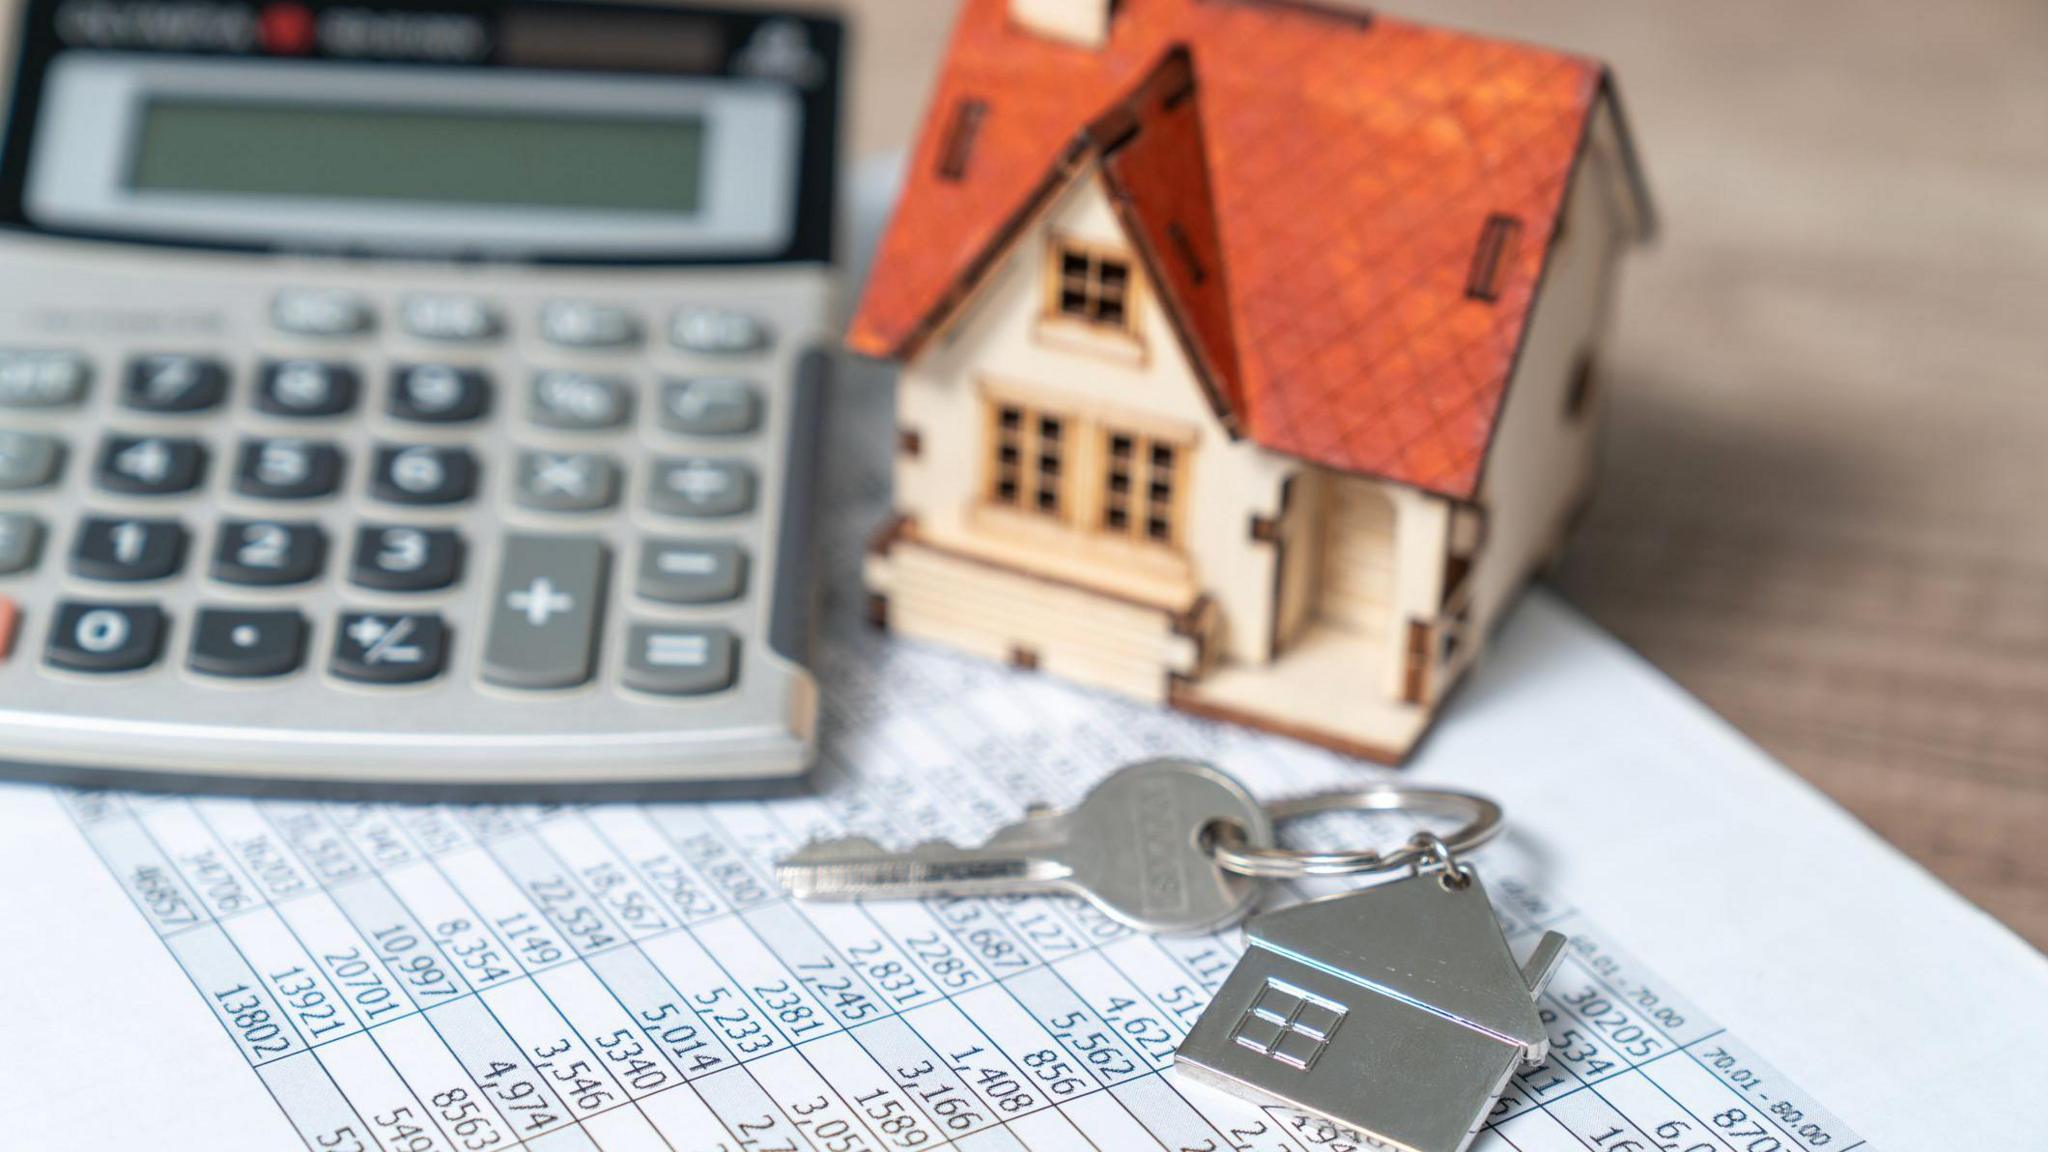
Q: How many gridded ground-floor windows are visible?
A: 2